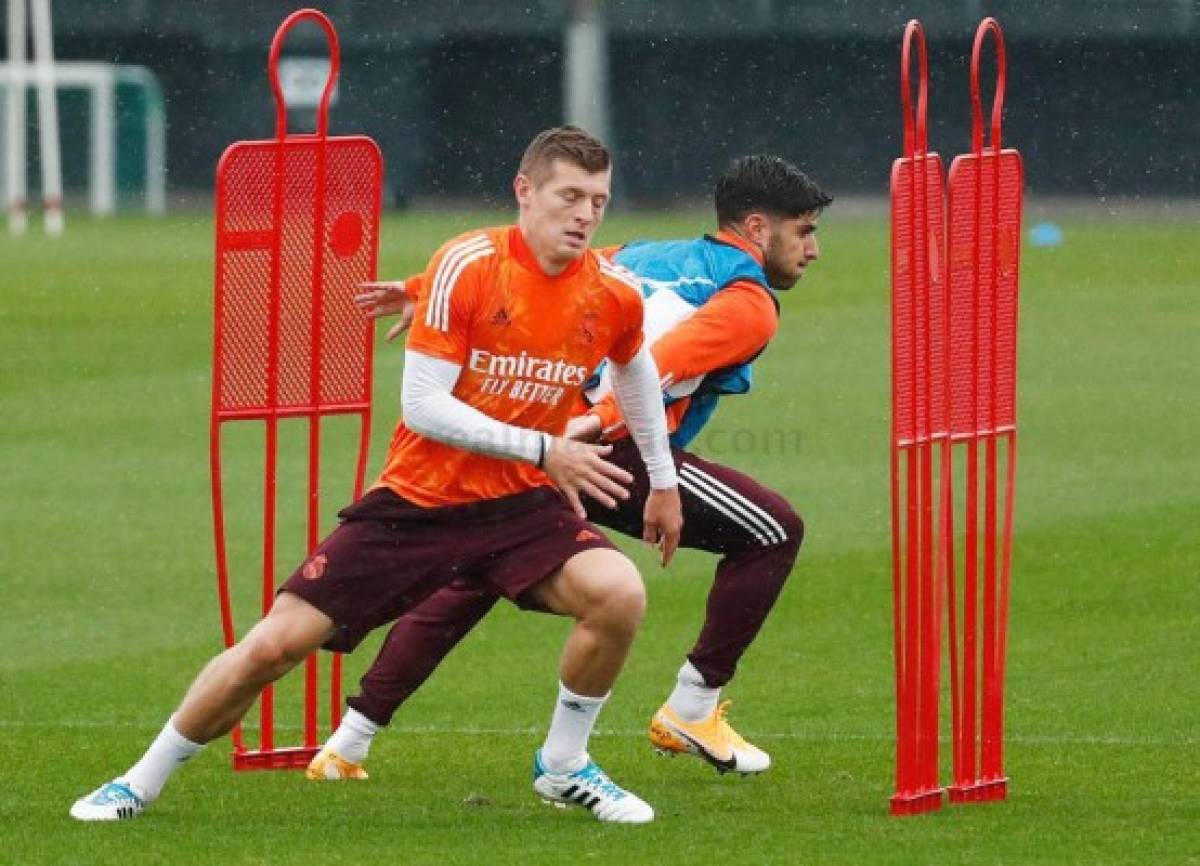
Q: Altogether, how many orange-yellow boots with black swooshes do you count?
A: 2